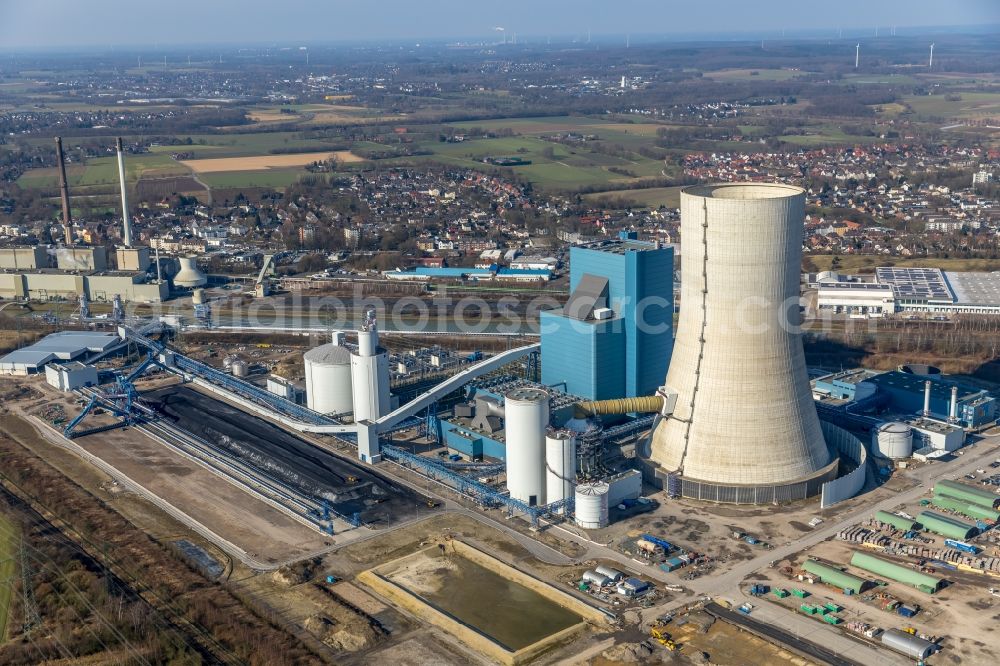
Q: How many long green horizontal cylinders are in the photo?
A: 6